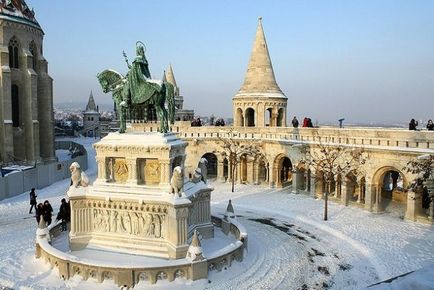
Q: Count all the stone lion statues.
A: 3